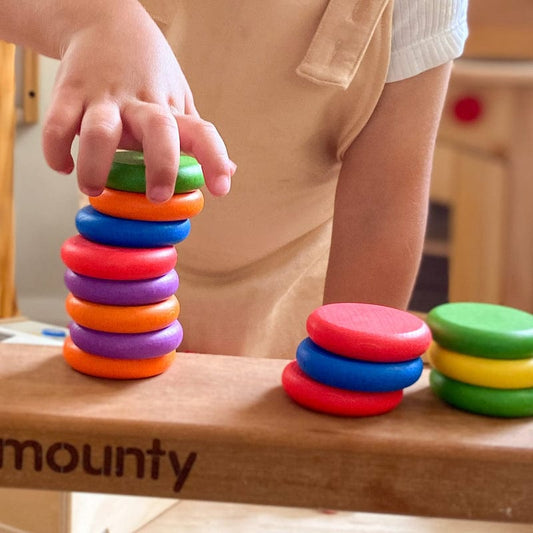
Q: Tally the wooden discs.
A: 14